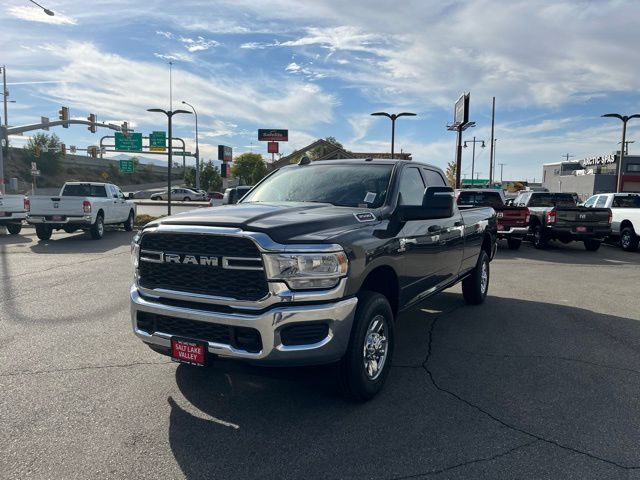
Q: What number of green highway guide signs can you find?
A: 3